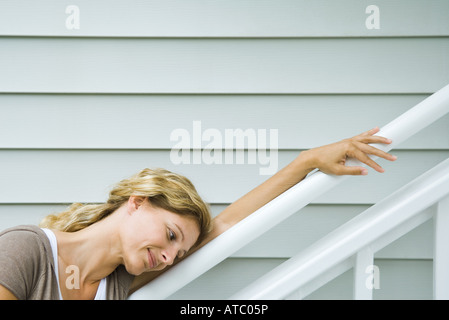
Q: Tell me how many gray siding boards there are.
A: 6